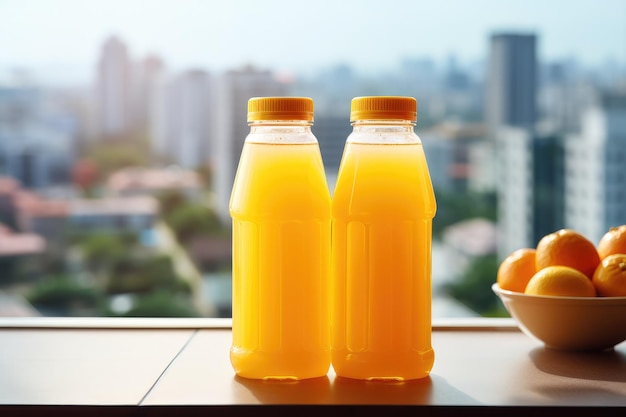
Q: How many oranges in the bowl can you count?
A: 5